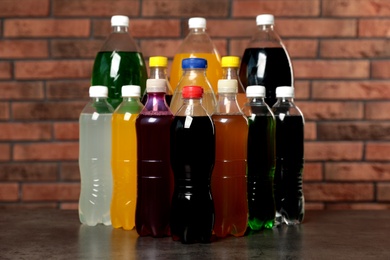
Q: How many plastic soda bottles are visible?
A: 13